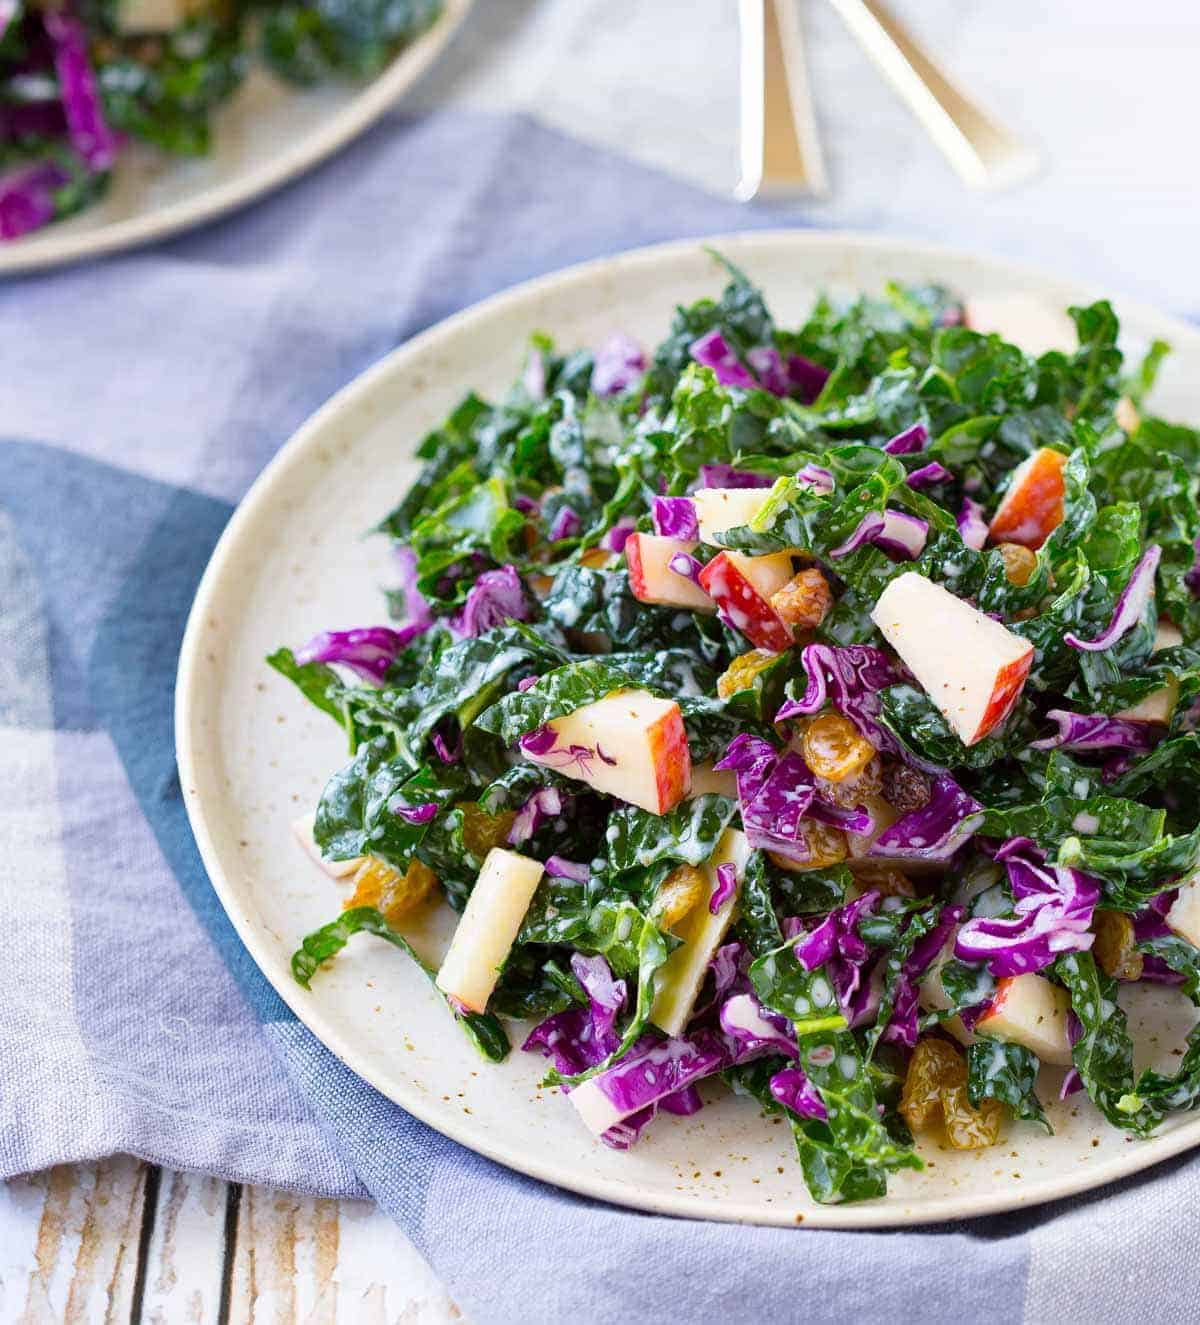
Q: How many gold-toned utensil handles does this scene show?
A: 2